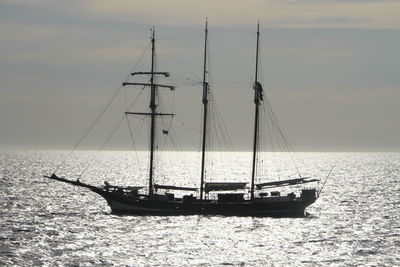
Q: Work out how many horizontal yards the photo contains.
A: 3